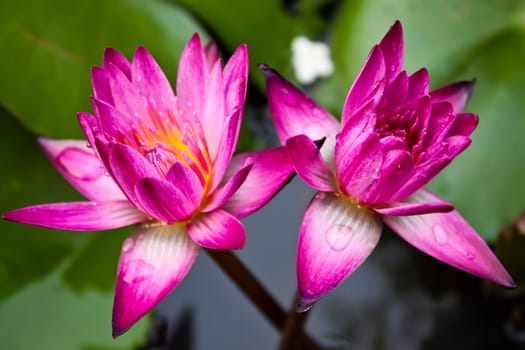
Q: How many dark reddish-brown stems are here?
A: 2